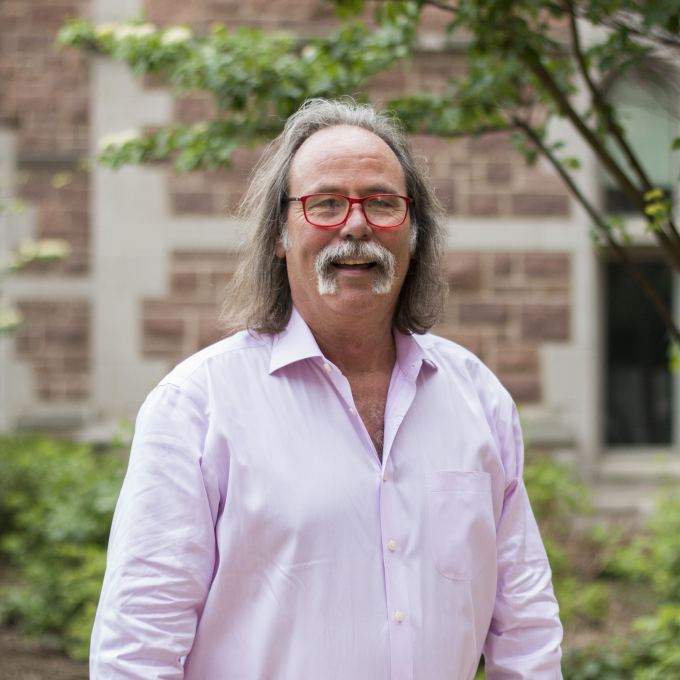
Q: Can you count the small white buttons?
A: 5